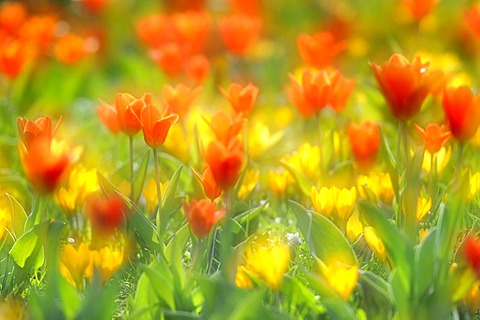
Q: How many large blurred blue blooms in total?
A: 0